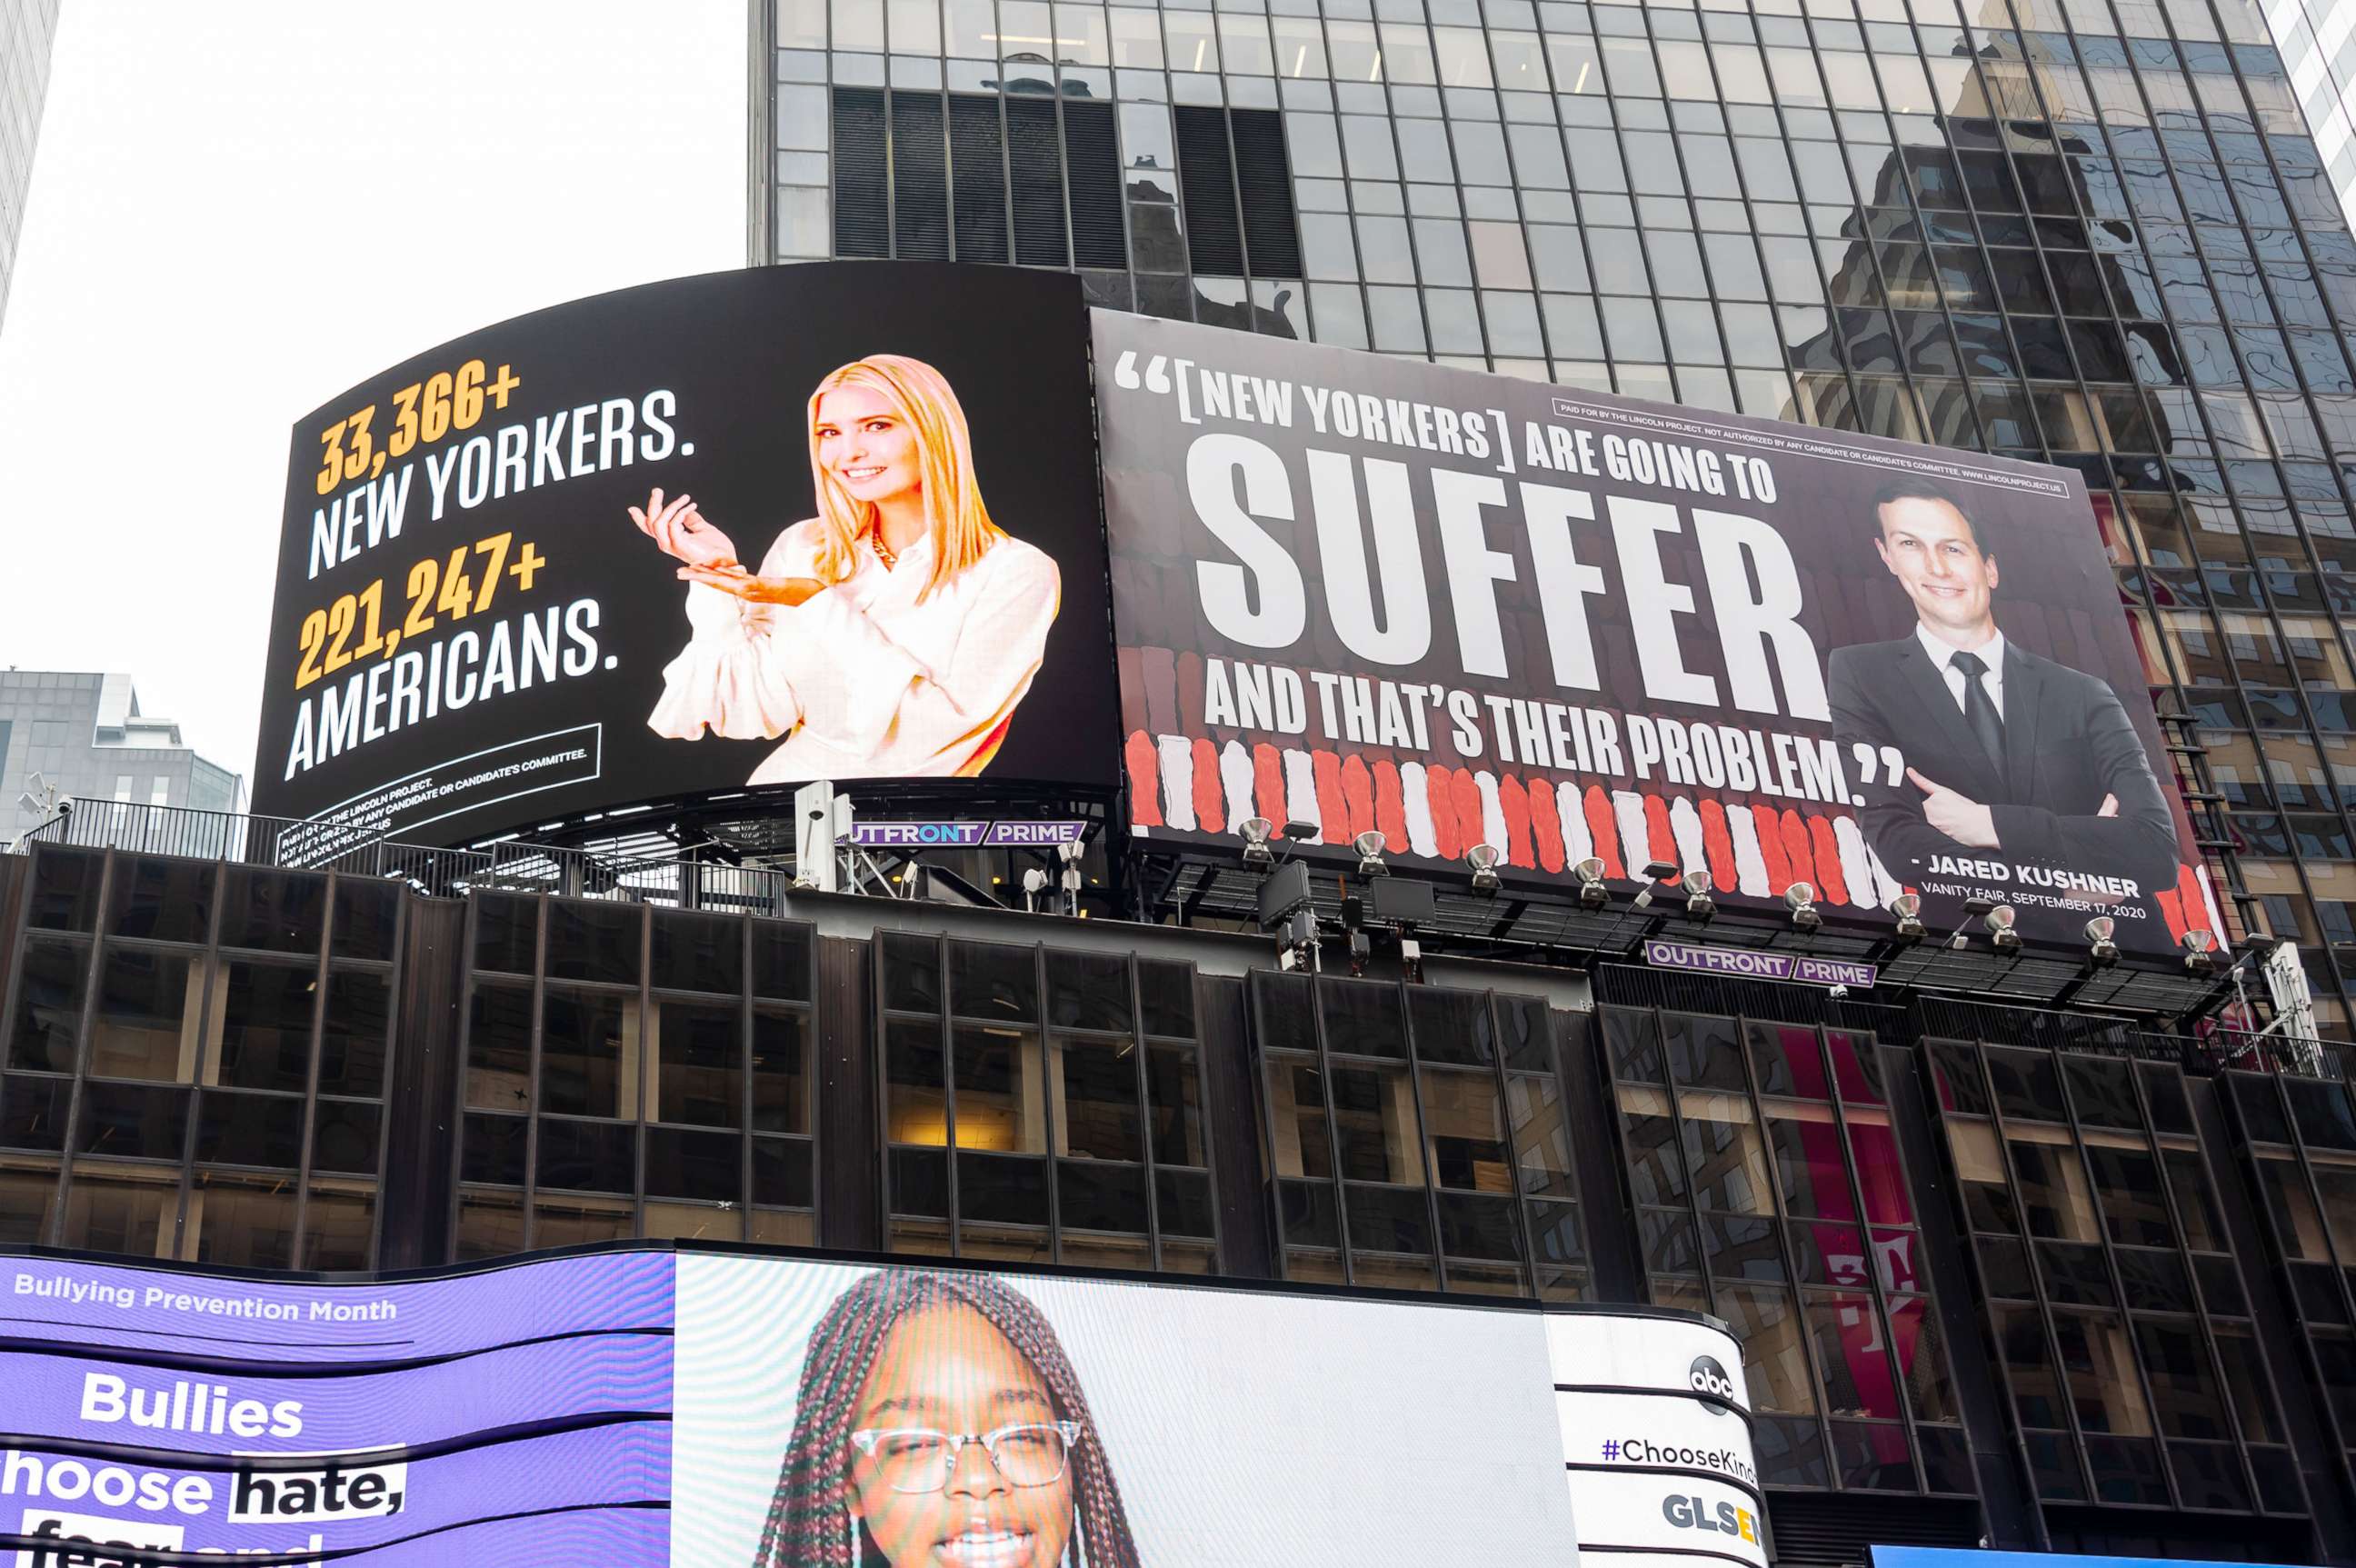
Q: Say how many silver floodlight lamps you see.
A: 10